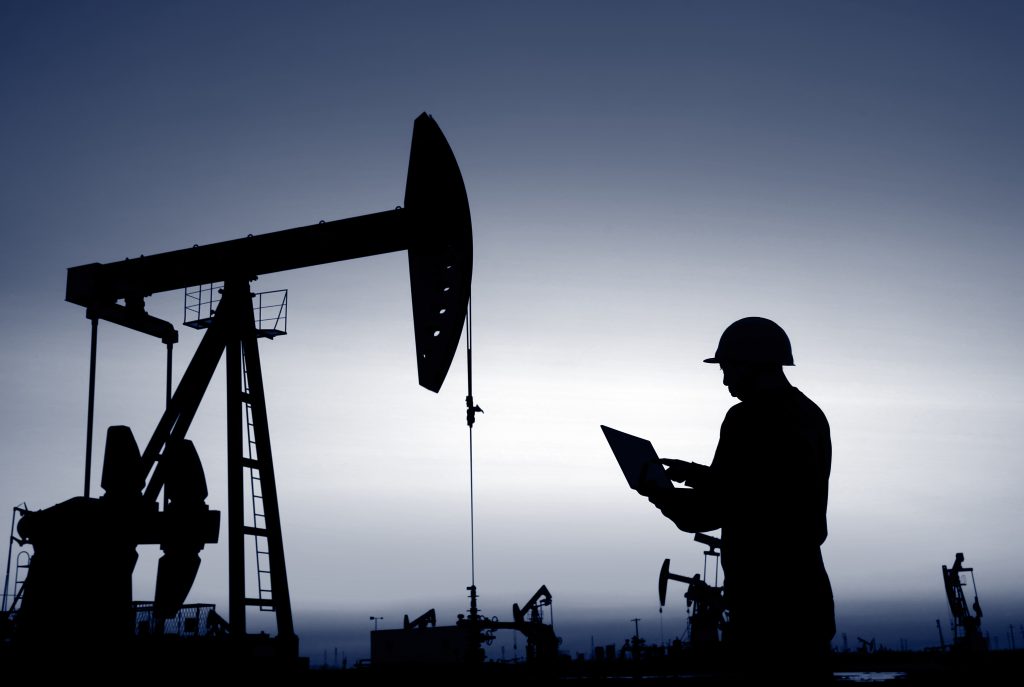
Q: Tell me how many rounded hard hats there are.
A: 1